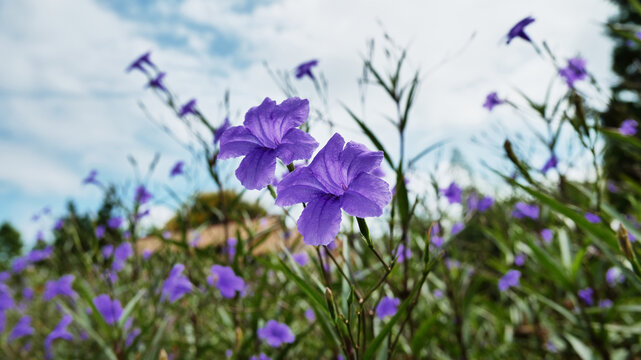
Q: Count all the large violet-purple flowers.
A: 2